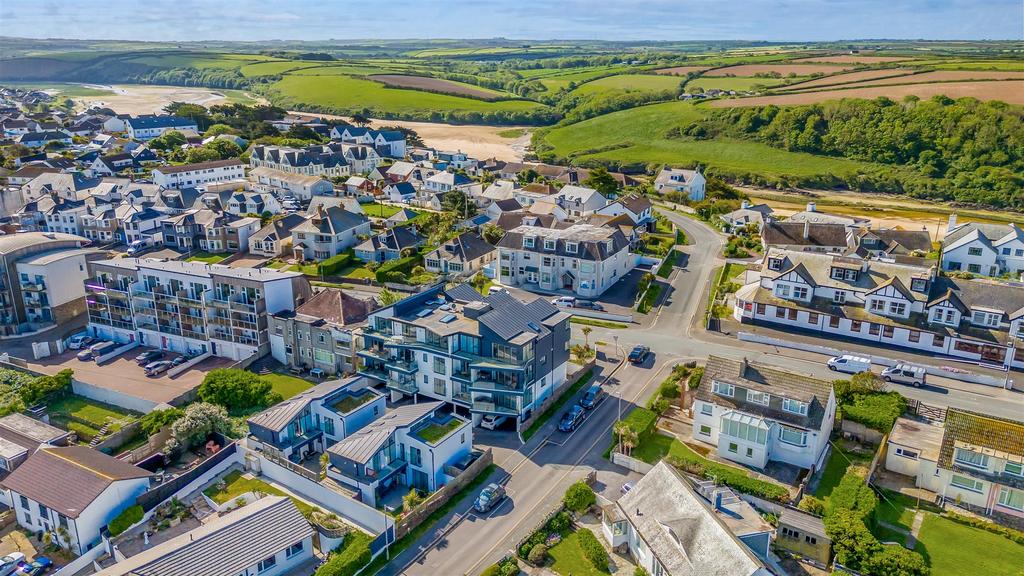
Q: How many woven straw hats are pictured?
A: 0